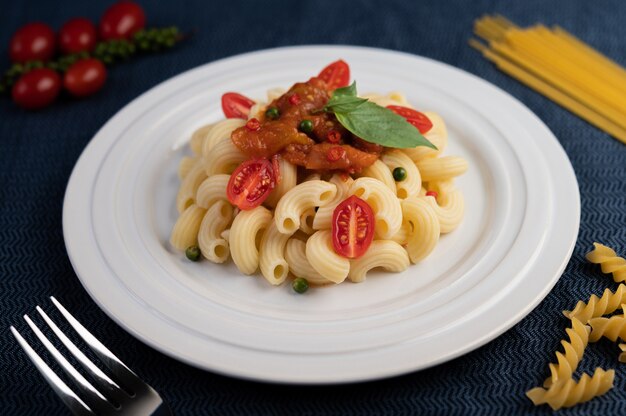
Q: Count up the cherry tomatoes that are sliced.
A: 5